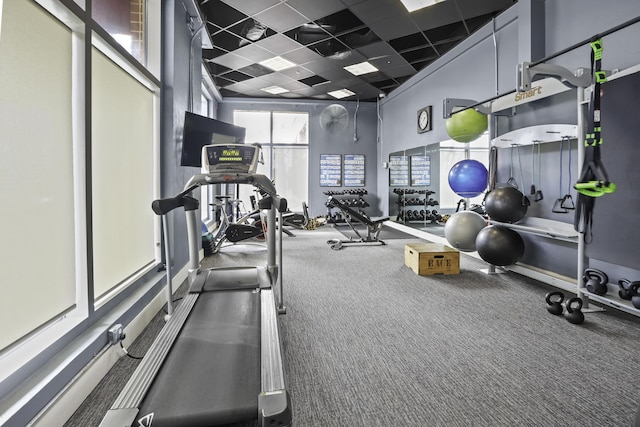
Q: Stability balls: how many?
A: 5